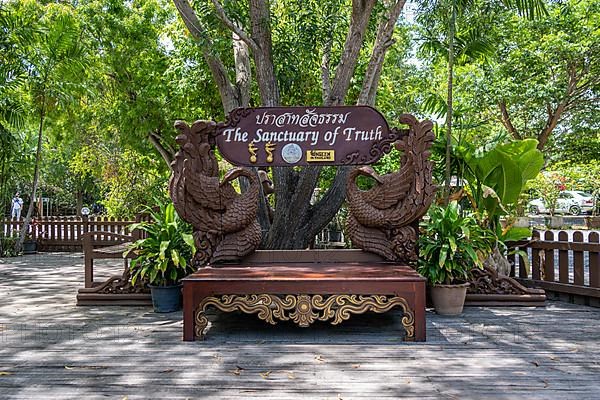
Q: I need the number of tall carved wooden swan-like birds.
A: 2